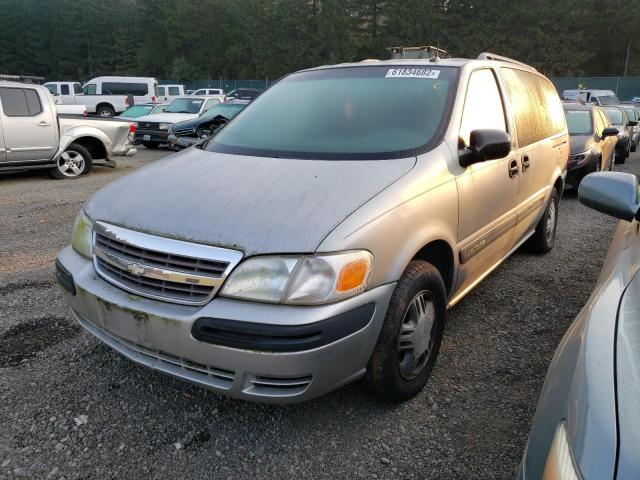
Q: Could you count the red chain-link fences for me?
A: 0